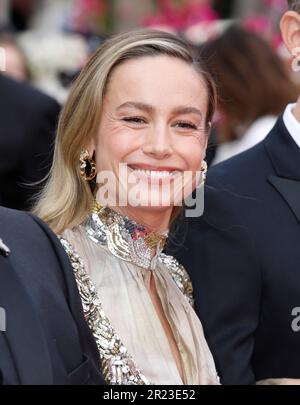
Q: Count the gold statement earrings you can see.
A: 2